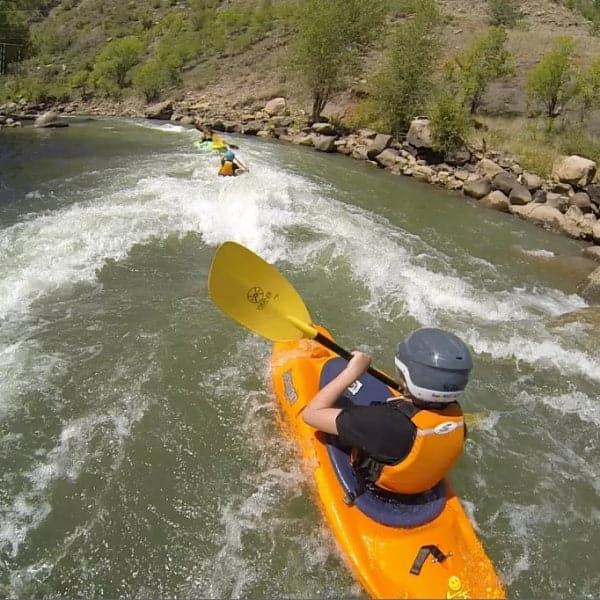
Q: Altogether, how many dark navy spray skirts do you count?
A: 1